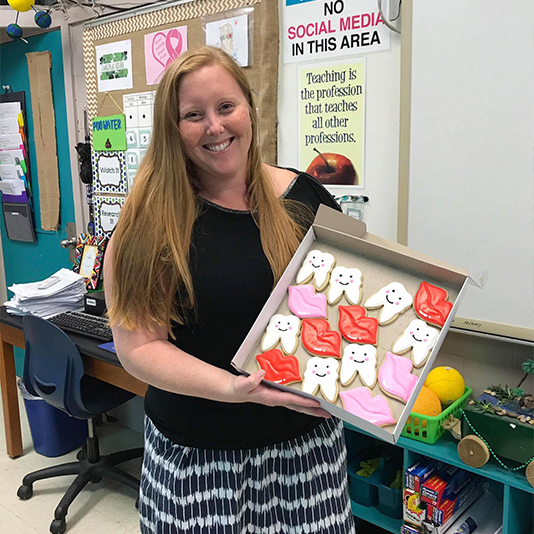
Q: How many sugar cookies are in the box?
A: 14